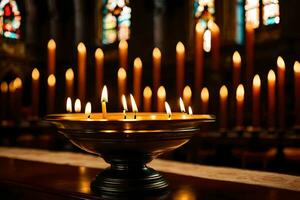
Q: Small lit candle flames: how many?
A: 9